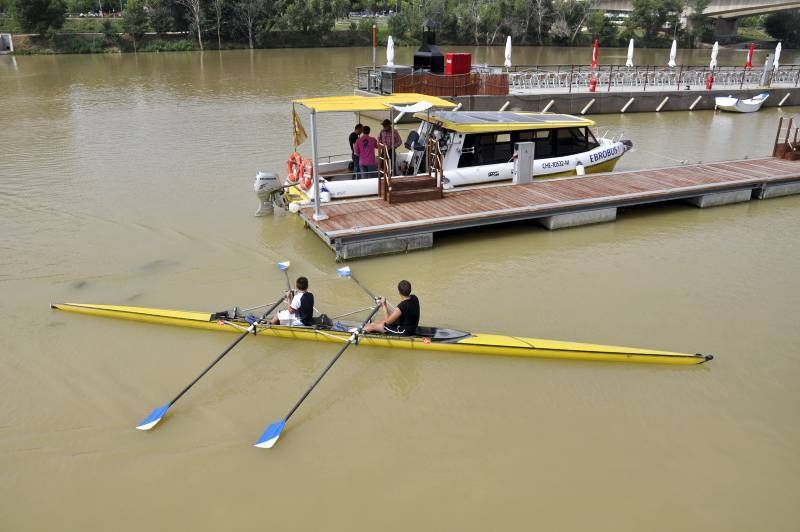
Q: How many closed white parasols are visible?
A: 6